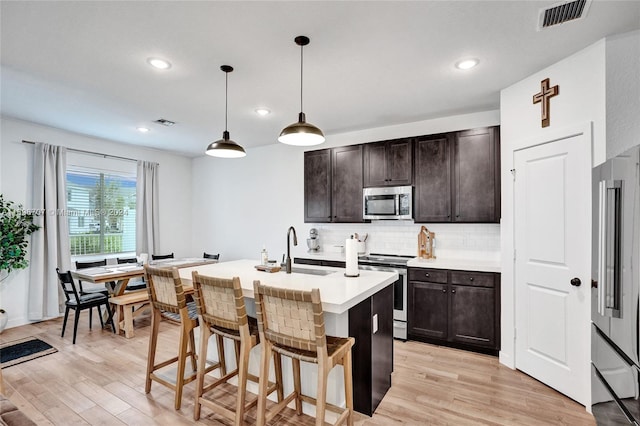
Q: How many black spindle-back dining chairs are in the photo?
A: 5